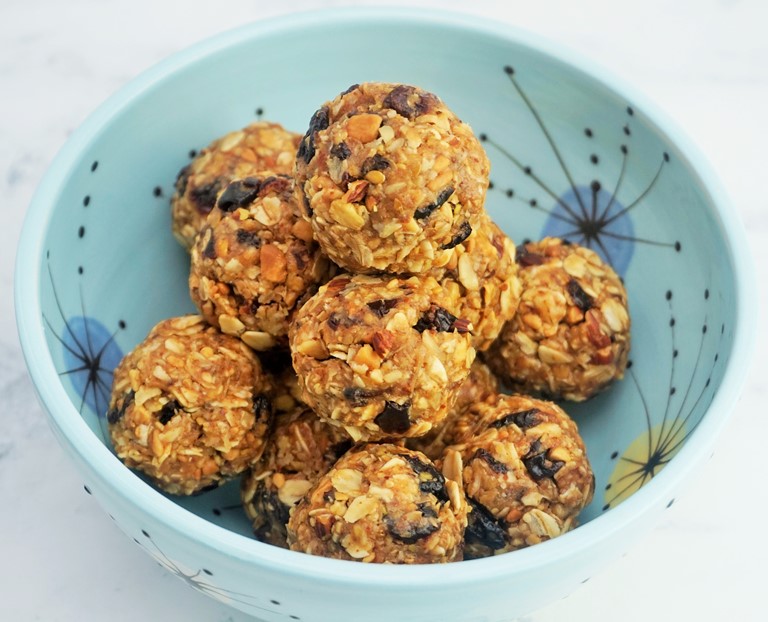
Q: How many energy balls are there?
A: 11